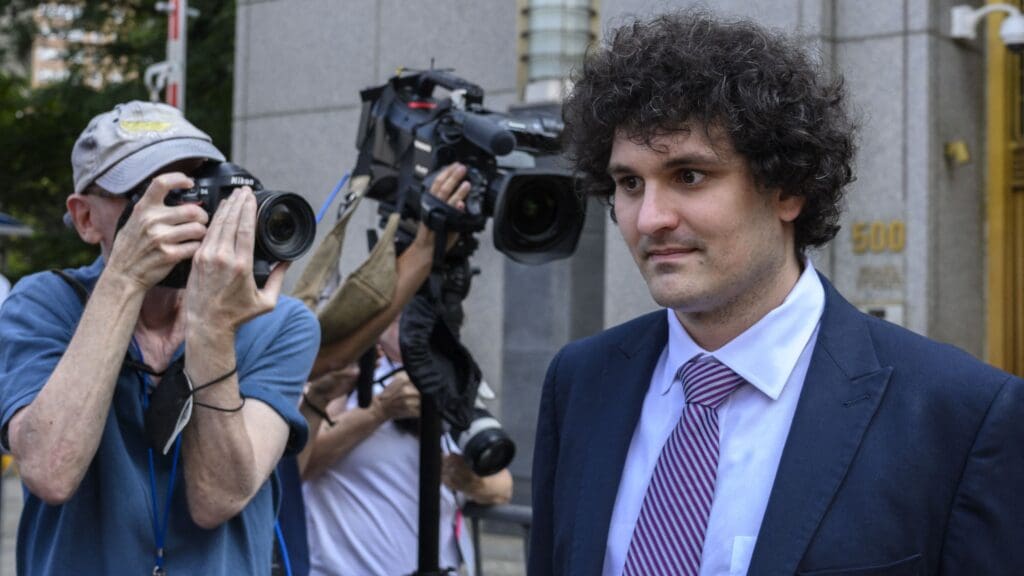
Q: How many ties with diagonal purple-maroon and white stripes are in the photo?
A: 1